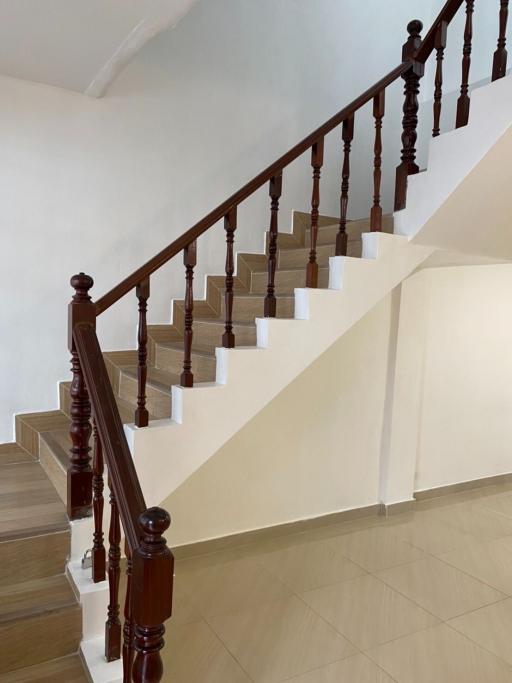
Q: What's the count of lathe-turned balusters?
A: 13